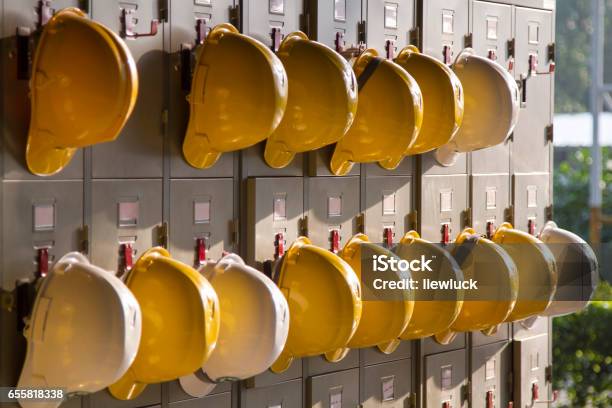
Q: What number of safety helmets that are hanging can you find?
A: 15